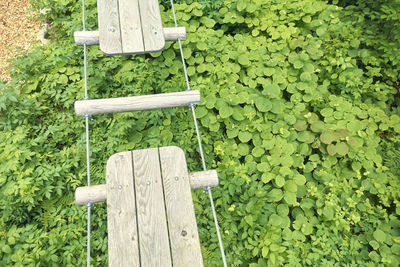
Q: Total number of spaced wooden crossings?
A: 3